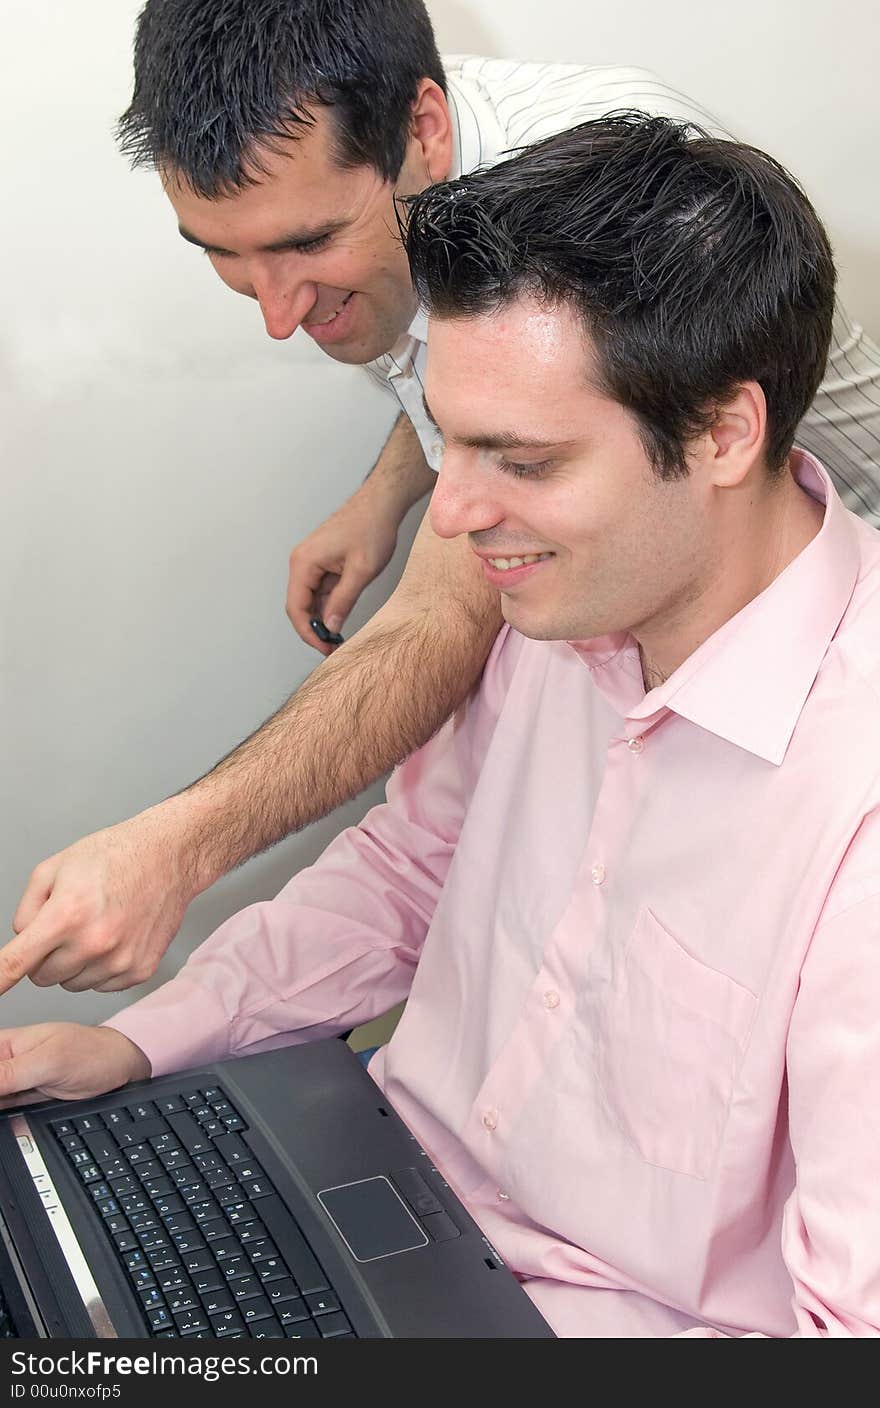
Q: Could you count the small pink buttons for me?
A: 5